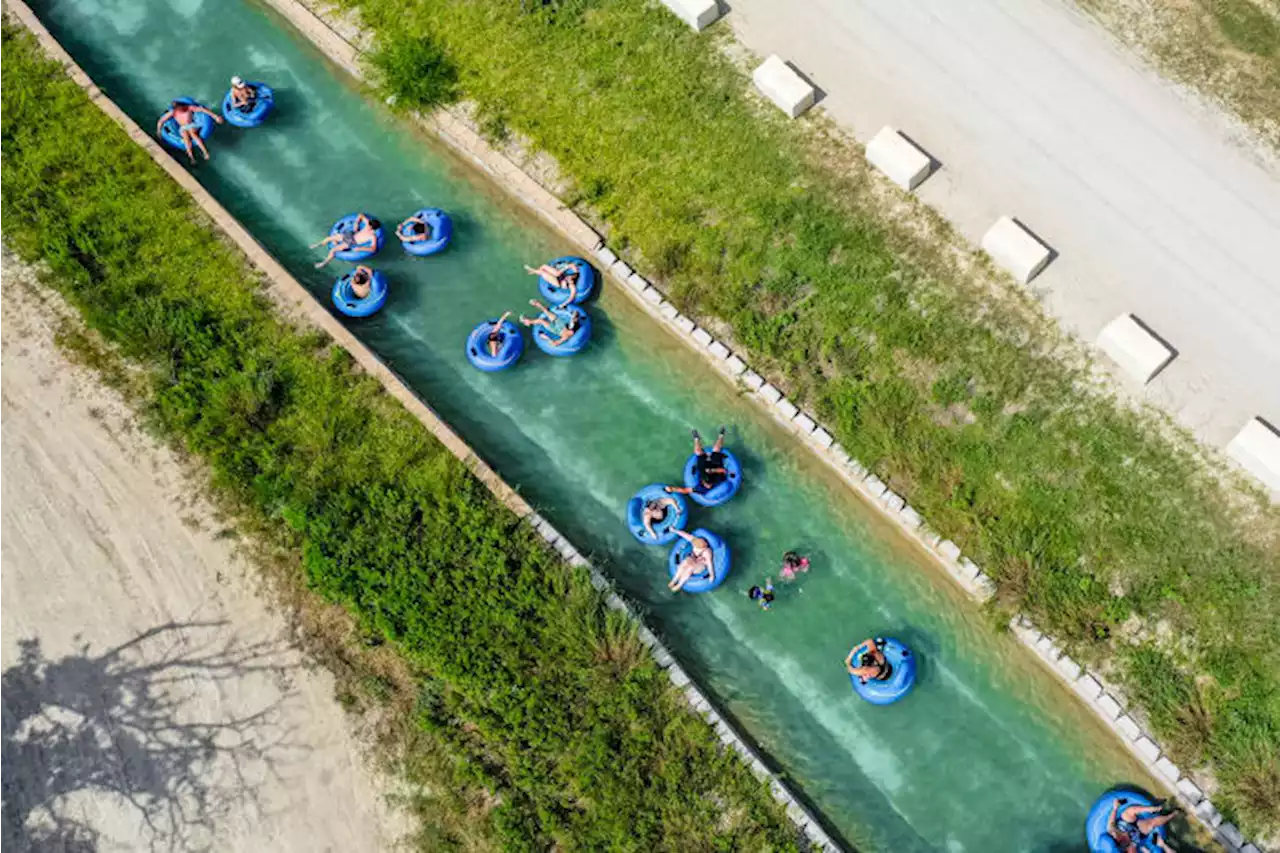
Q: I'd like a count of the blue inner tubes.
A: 13